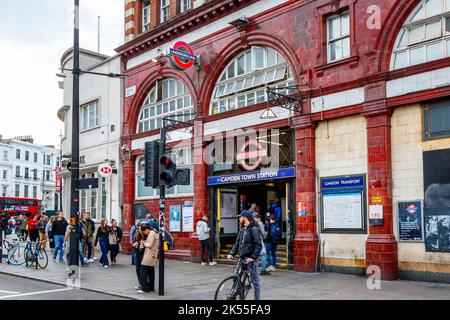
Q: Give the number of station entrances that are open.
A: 1